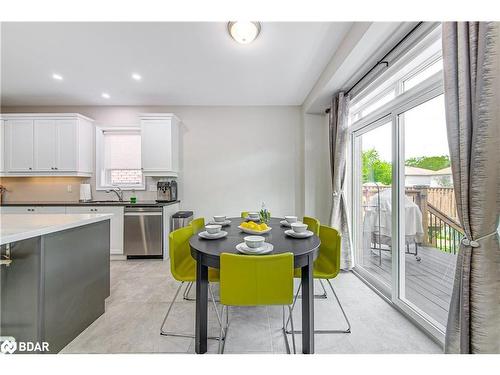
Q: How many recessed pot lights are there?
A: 3